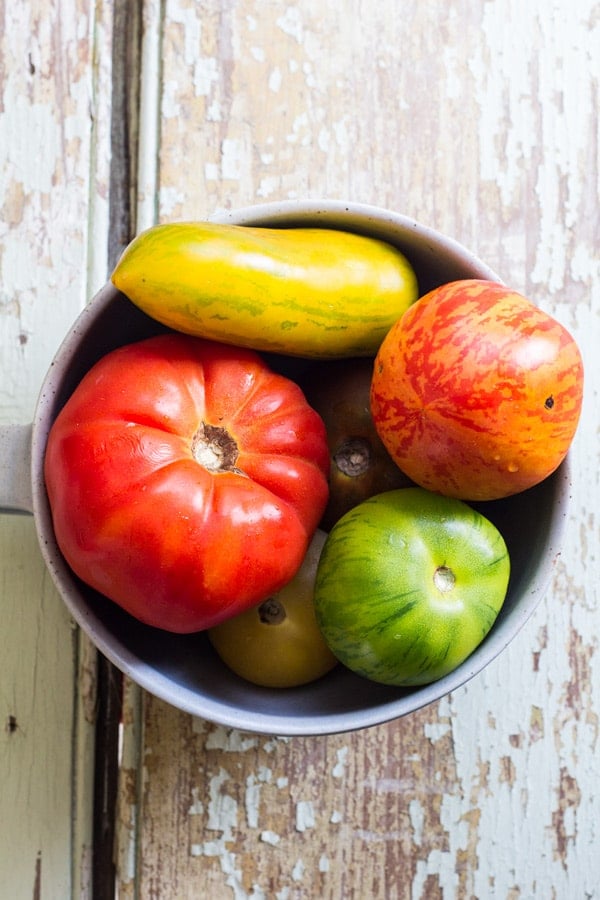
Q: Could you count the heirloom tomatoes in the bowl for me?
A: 6